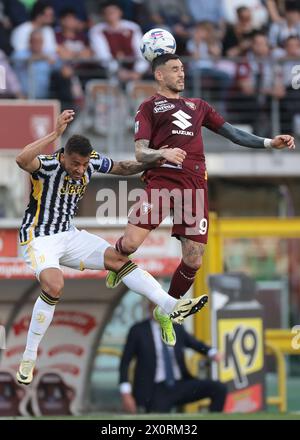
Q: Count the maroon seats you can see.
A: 2